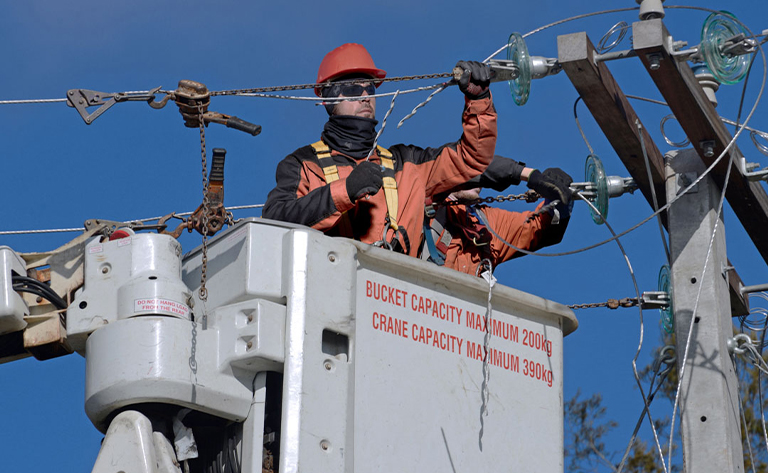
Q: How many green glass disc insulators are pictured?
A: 4